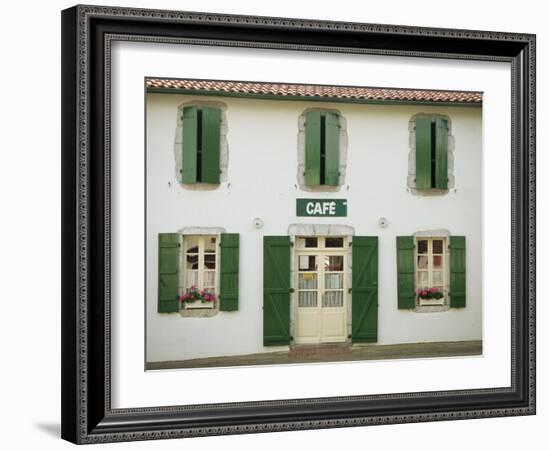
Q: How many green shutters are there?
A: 12